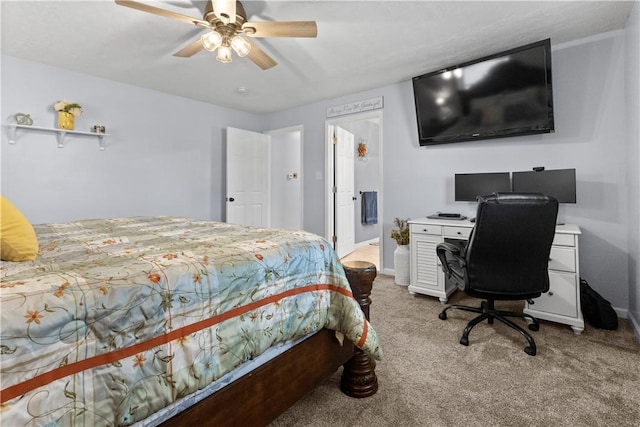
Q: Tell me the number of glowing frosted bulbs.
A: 3